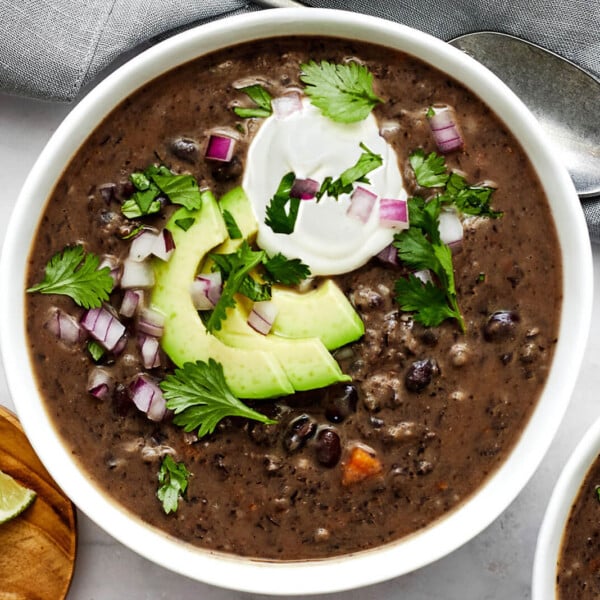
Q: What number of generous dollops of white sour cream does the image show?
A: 1